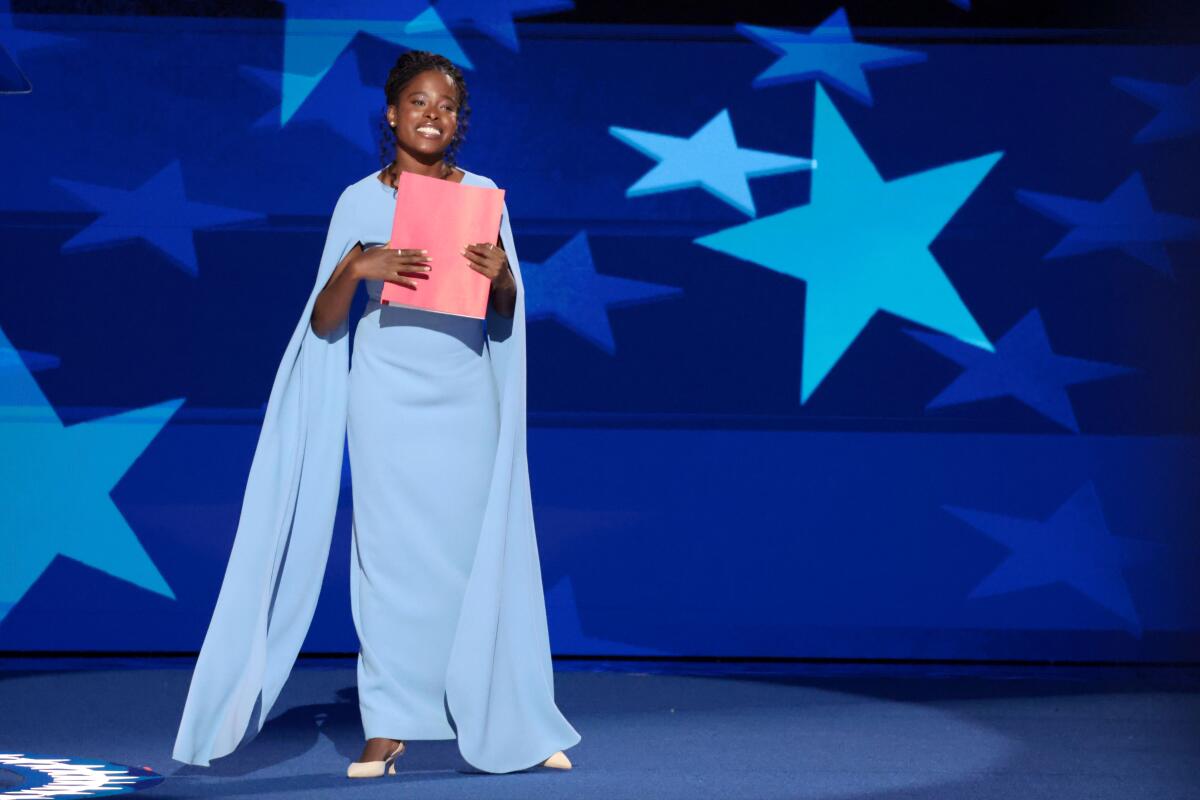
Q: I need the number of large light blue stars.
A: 3